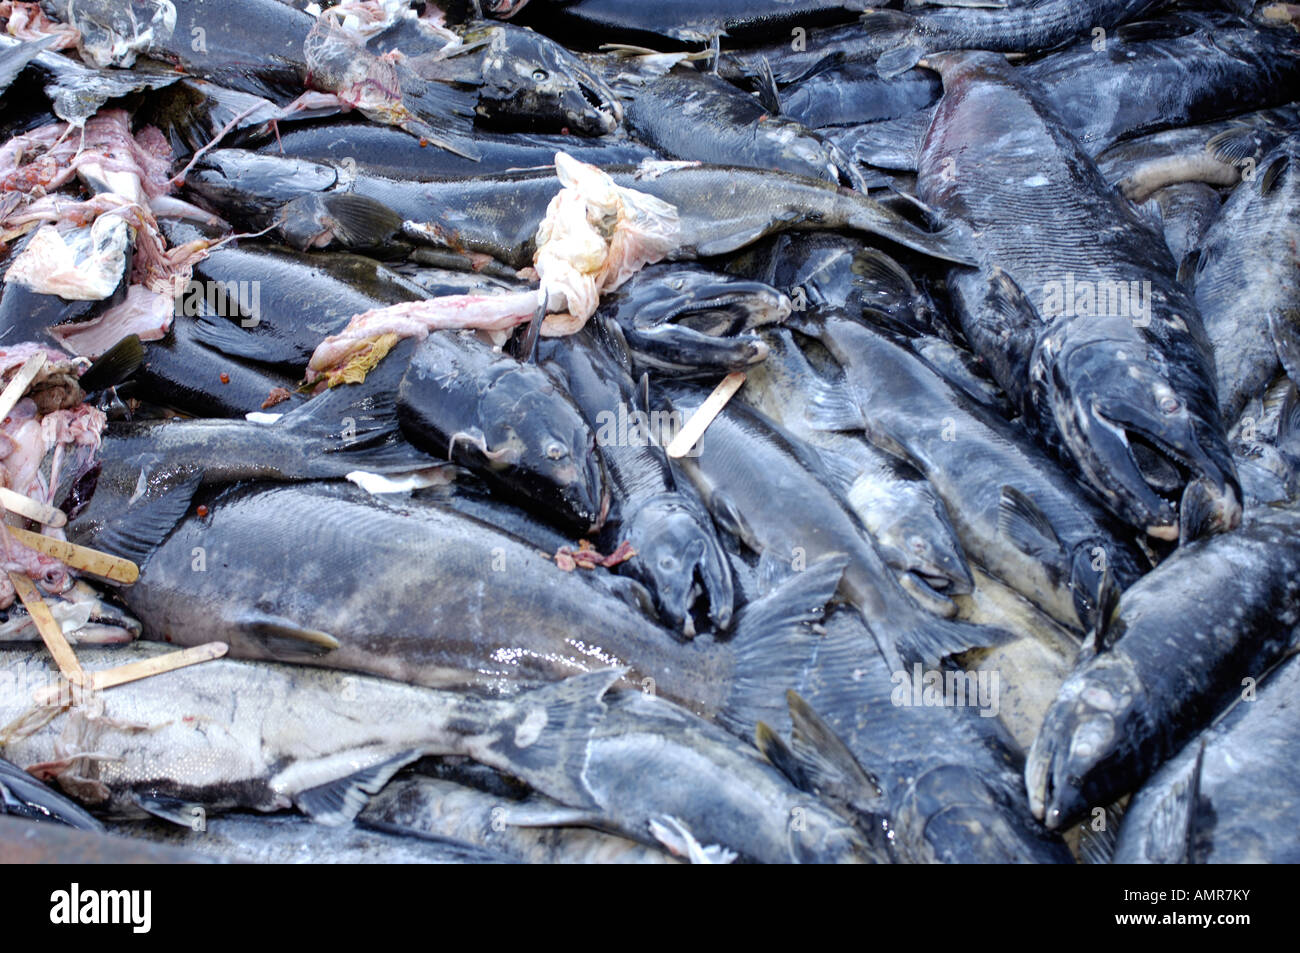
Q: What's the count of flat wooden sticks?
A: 6